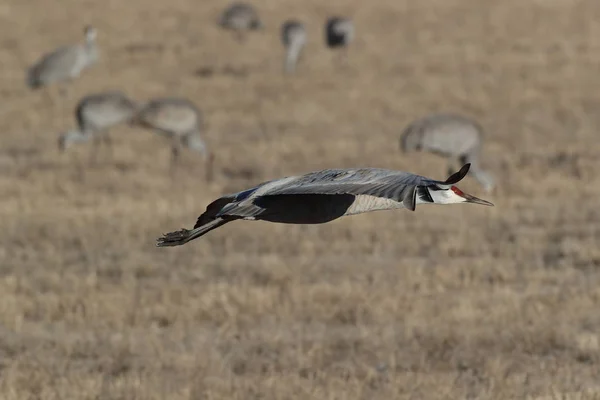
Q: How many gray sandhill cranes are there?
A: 8